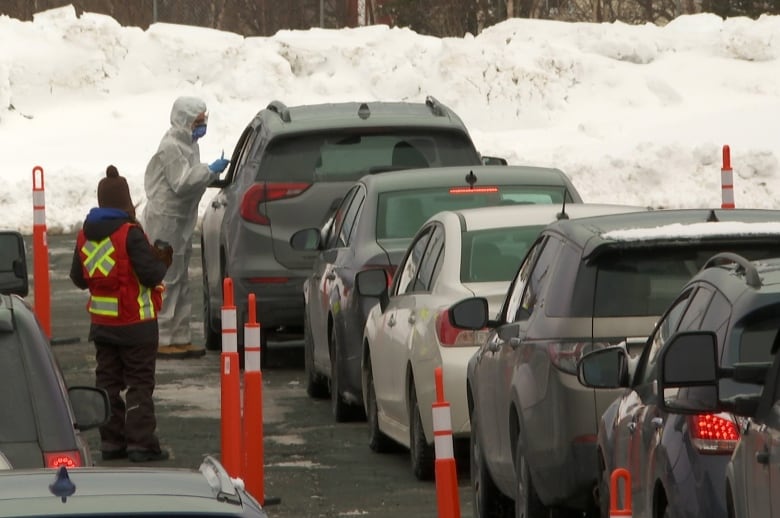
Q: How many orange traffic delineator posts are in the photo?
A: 6